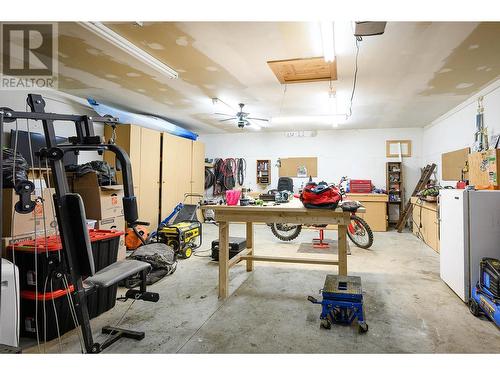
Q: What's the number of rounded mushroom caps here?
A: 0